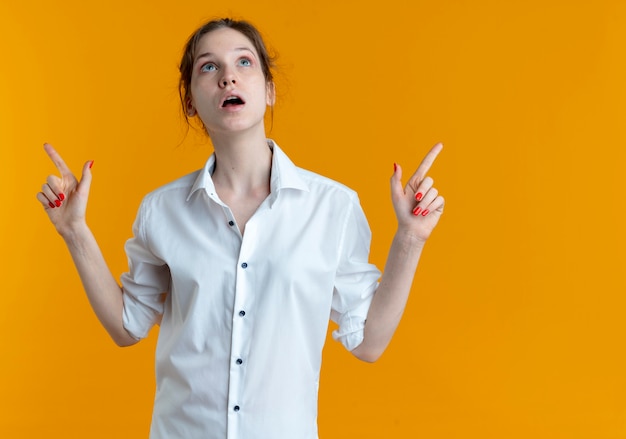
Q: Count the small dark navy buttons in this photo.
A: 5